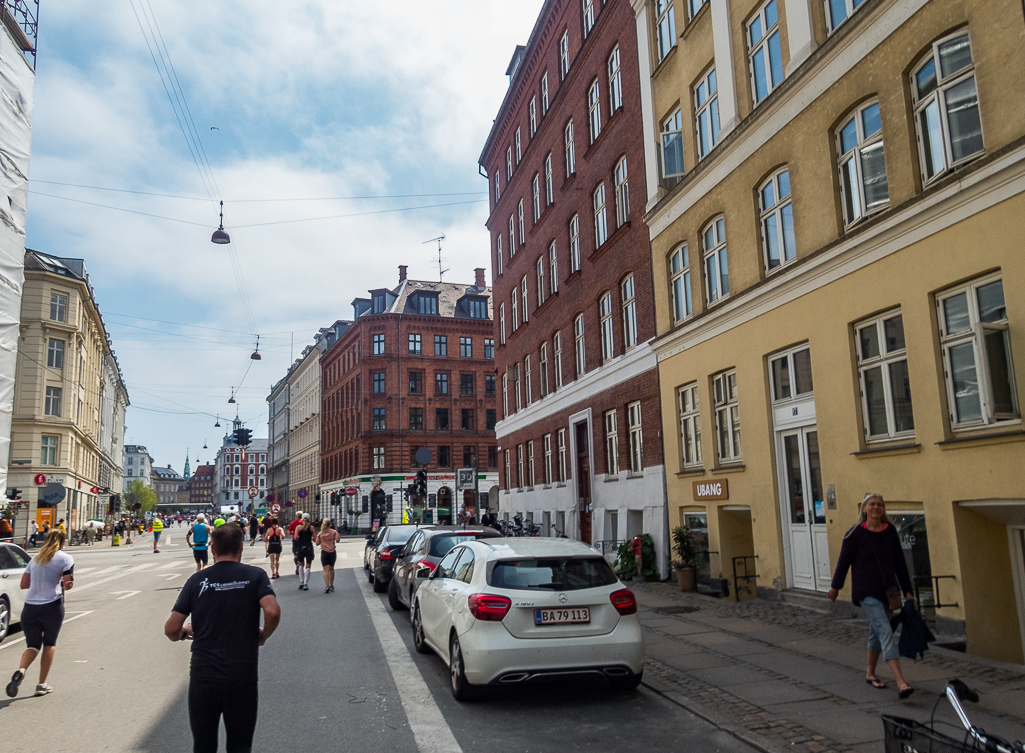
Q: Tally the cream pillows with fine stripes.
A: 0